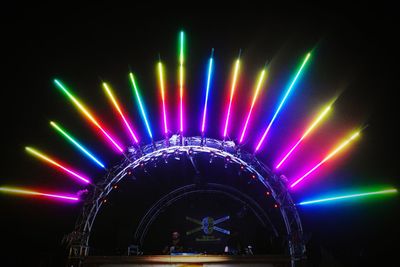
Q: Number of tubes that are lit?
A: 15